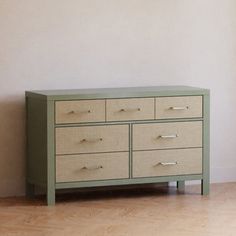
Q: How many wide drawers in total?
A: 4